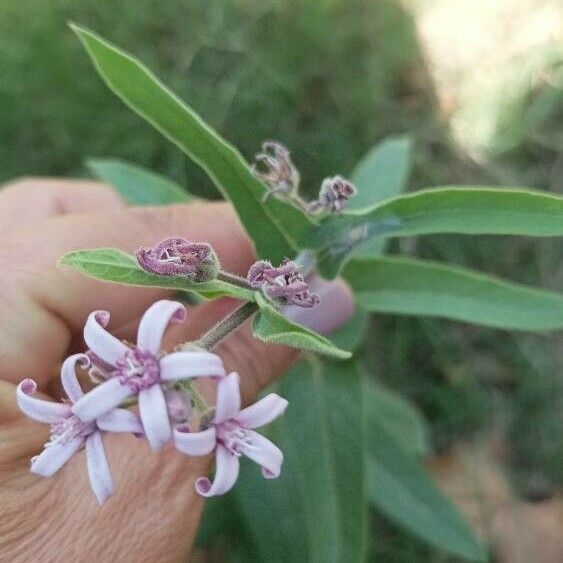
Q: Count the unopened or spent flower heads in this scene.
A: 4